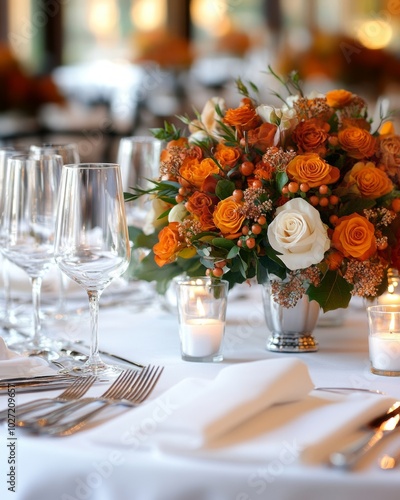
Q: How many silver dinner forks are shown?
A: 3